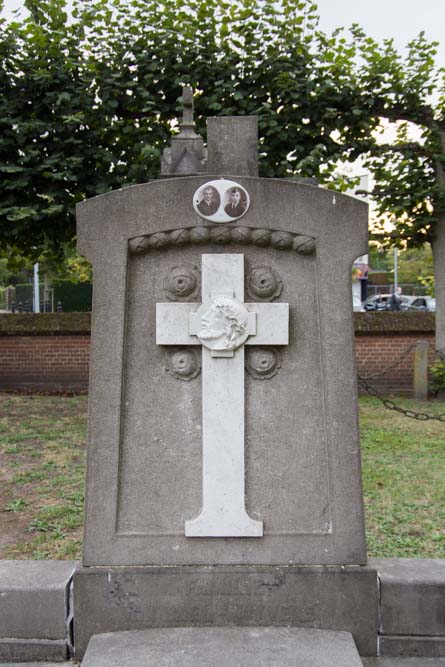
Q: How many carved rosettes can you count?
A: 4